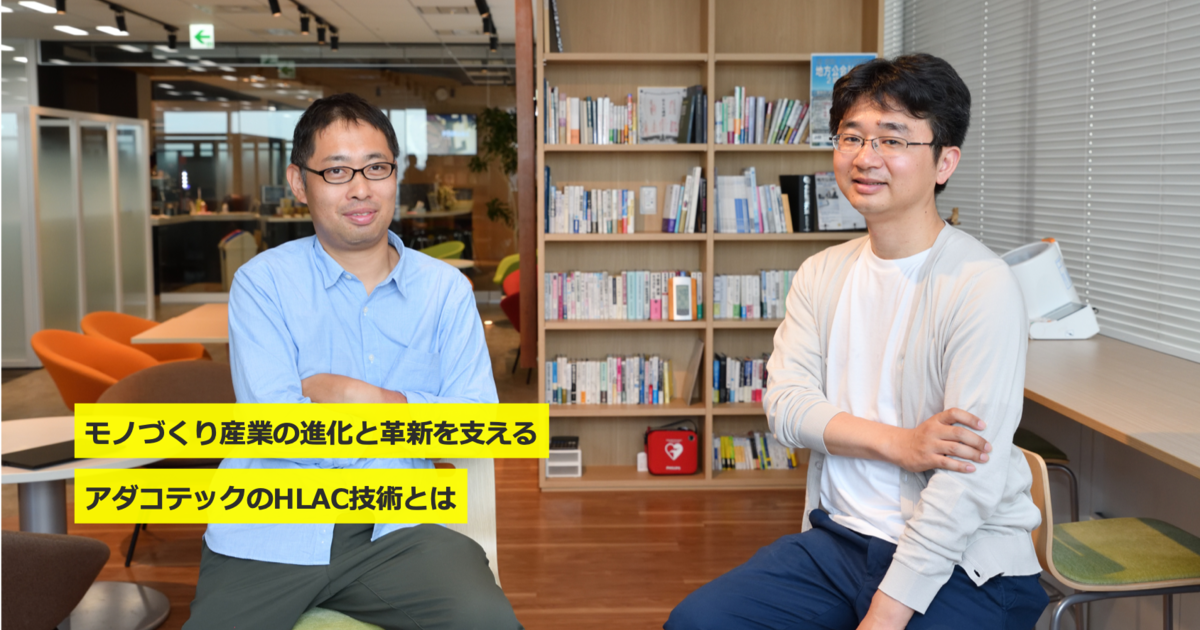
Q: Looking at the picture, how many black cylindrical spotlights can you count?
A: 10